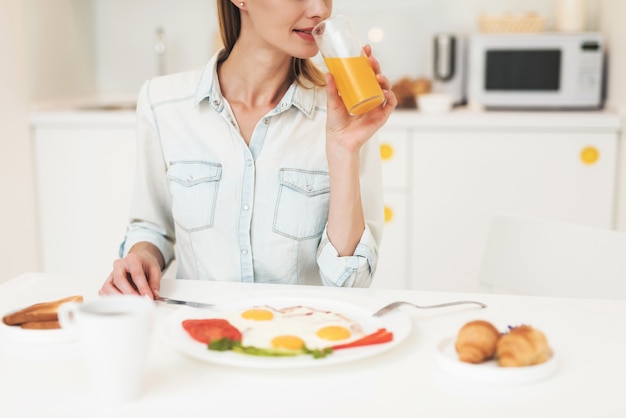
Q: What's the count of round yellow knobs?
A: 3